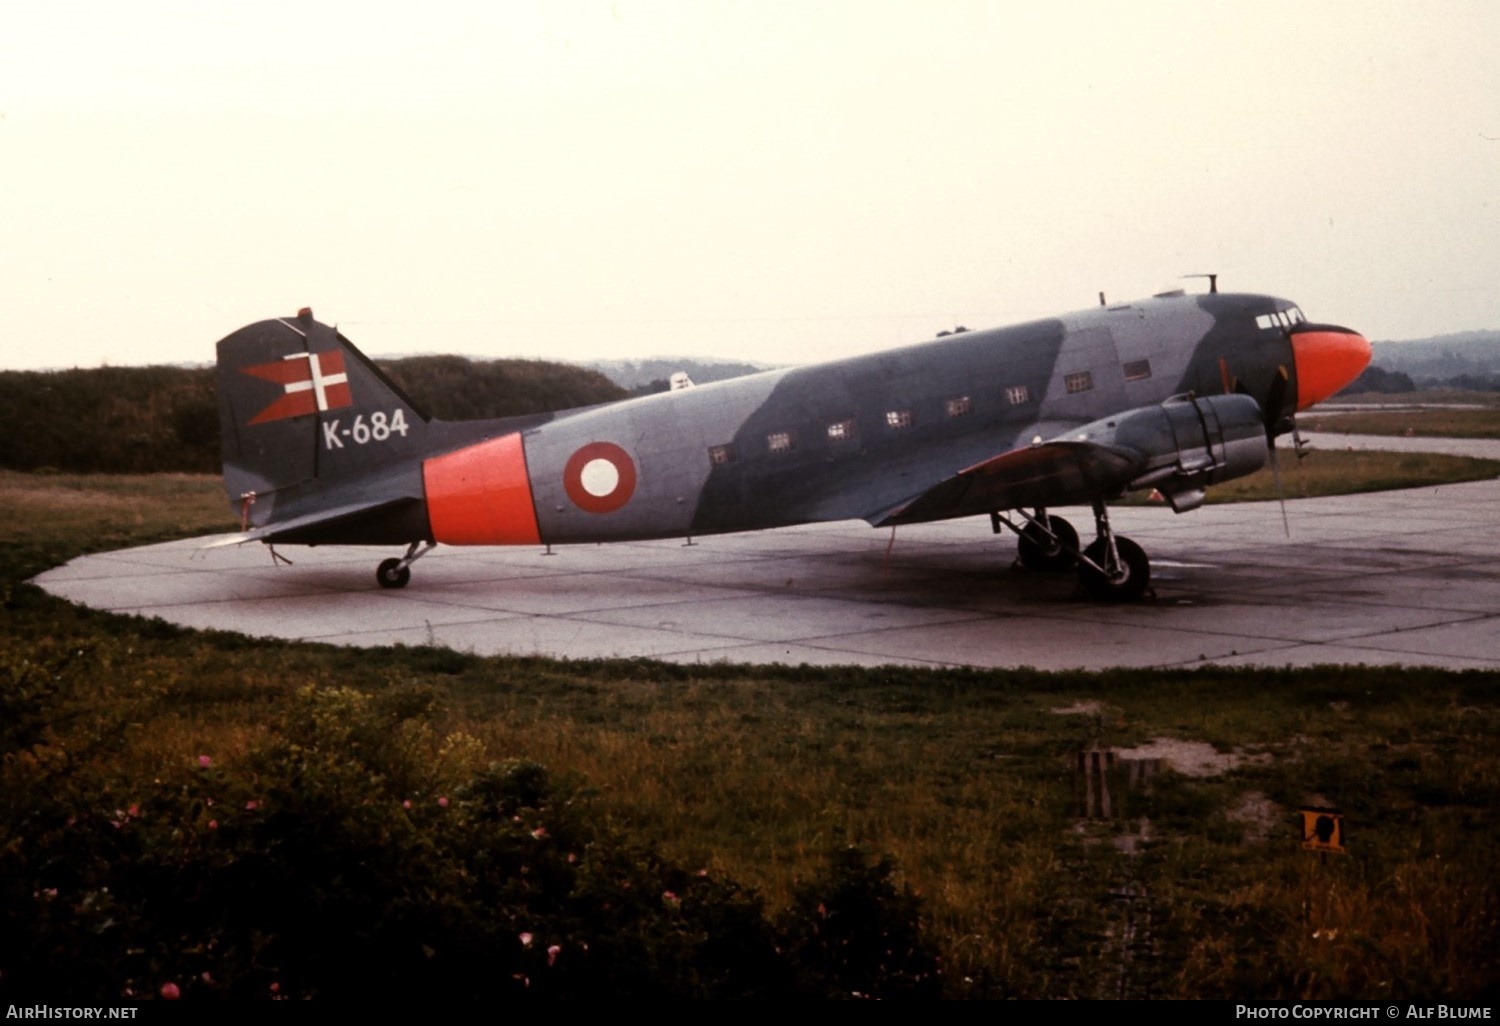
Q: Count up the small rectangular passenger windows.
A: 8